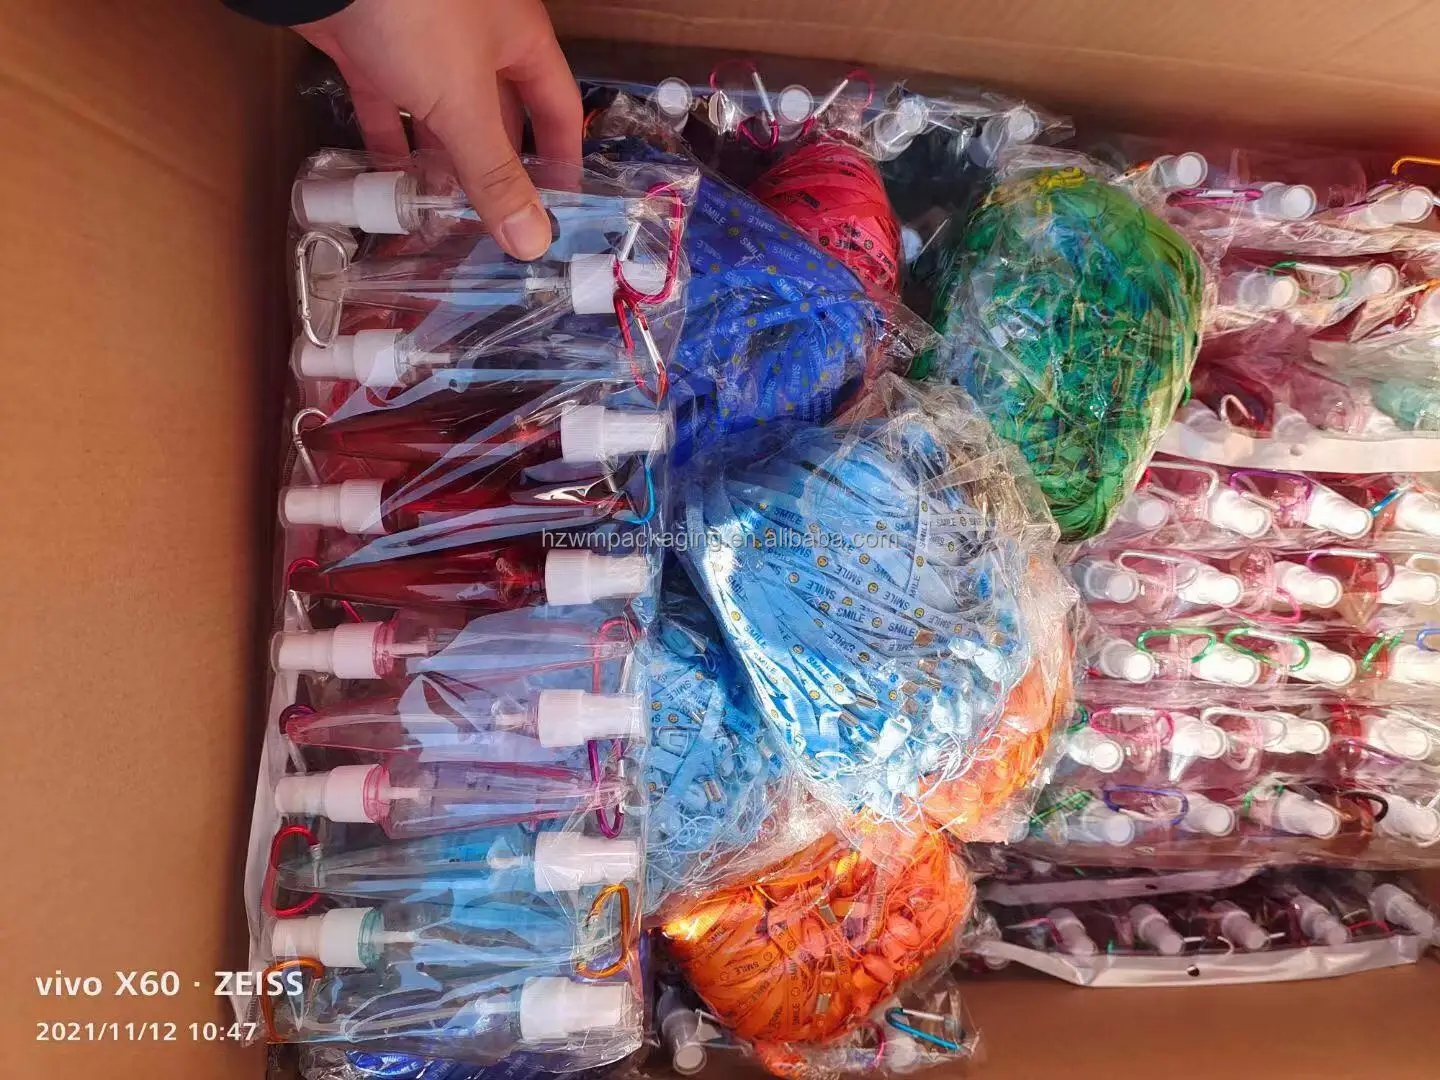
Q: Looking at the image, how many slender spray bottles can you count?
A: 12